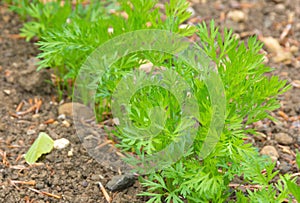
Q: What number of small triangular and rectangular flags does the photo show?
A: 0